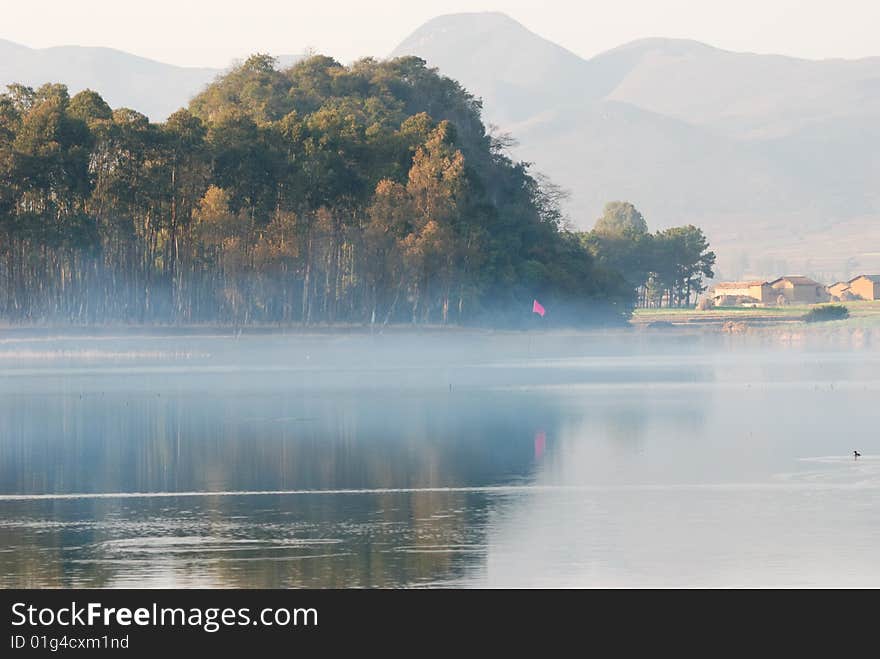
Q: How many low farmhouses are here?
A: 4